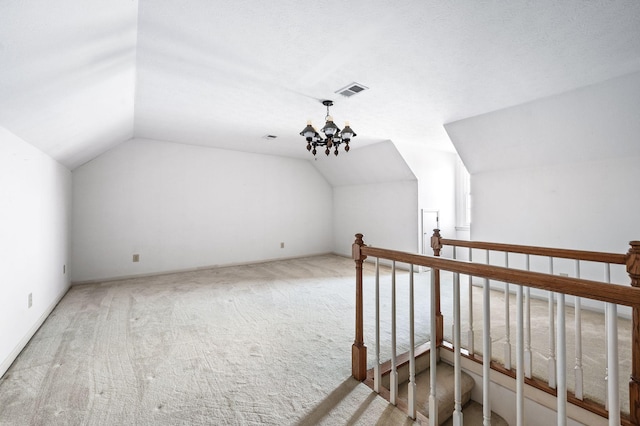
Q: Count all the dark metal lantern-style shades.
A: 5